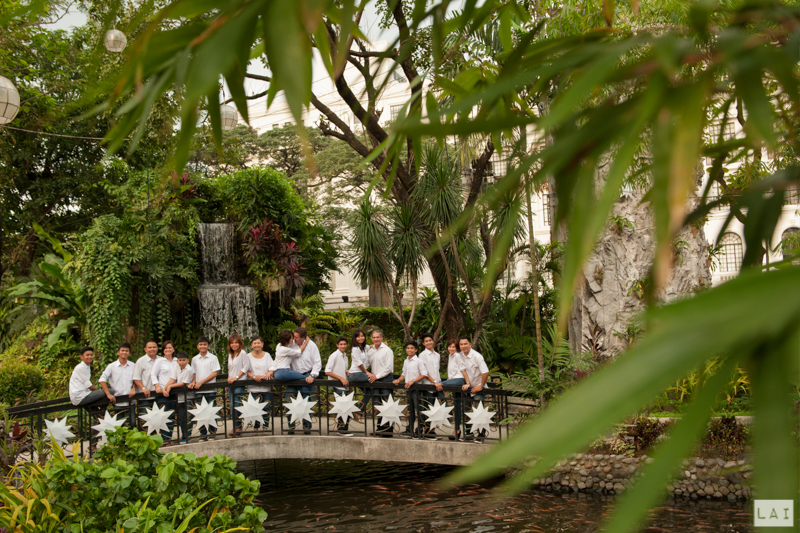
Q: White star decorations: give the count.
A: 10